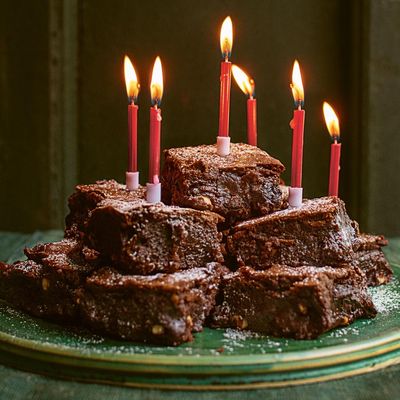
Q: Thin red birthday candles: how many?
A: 6